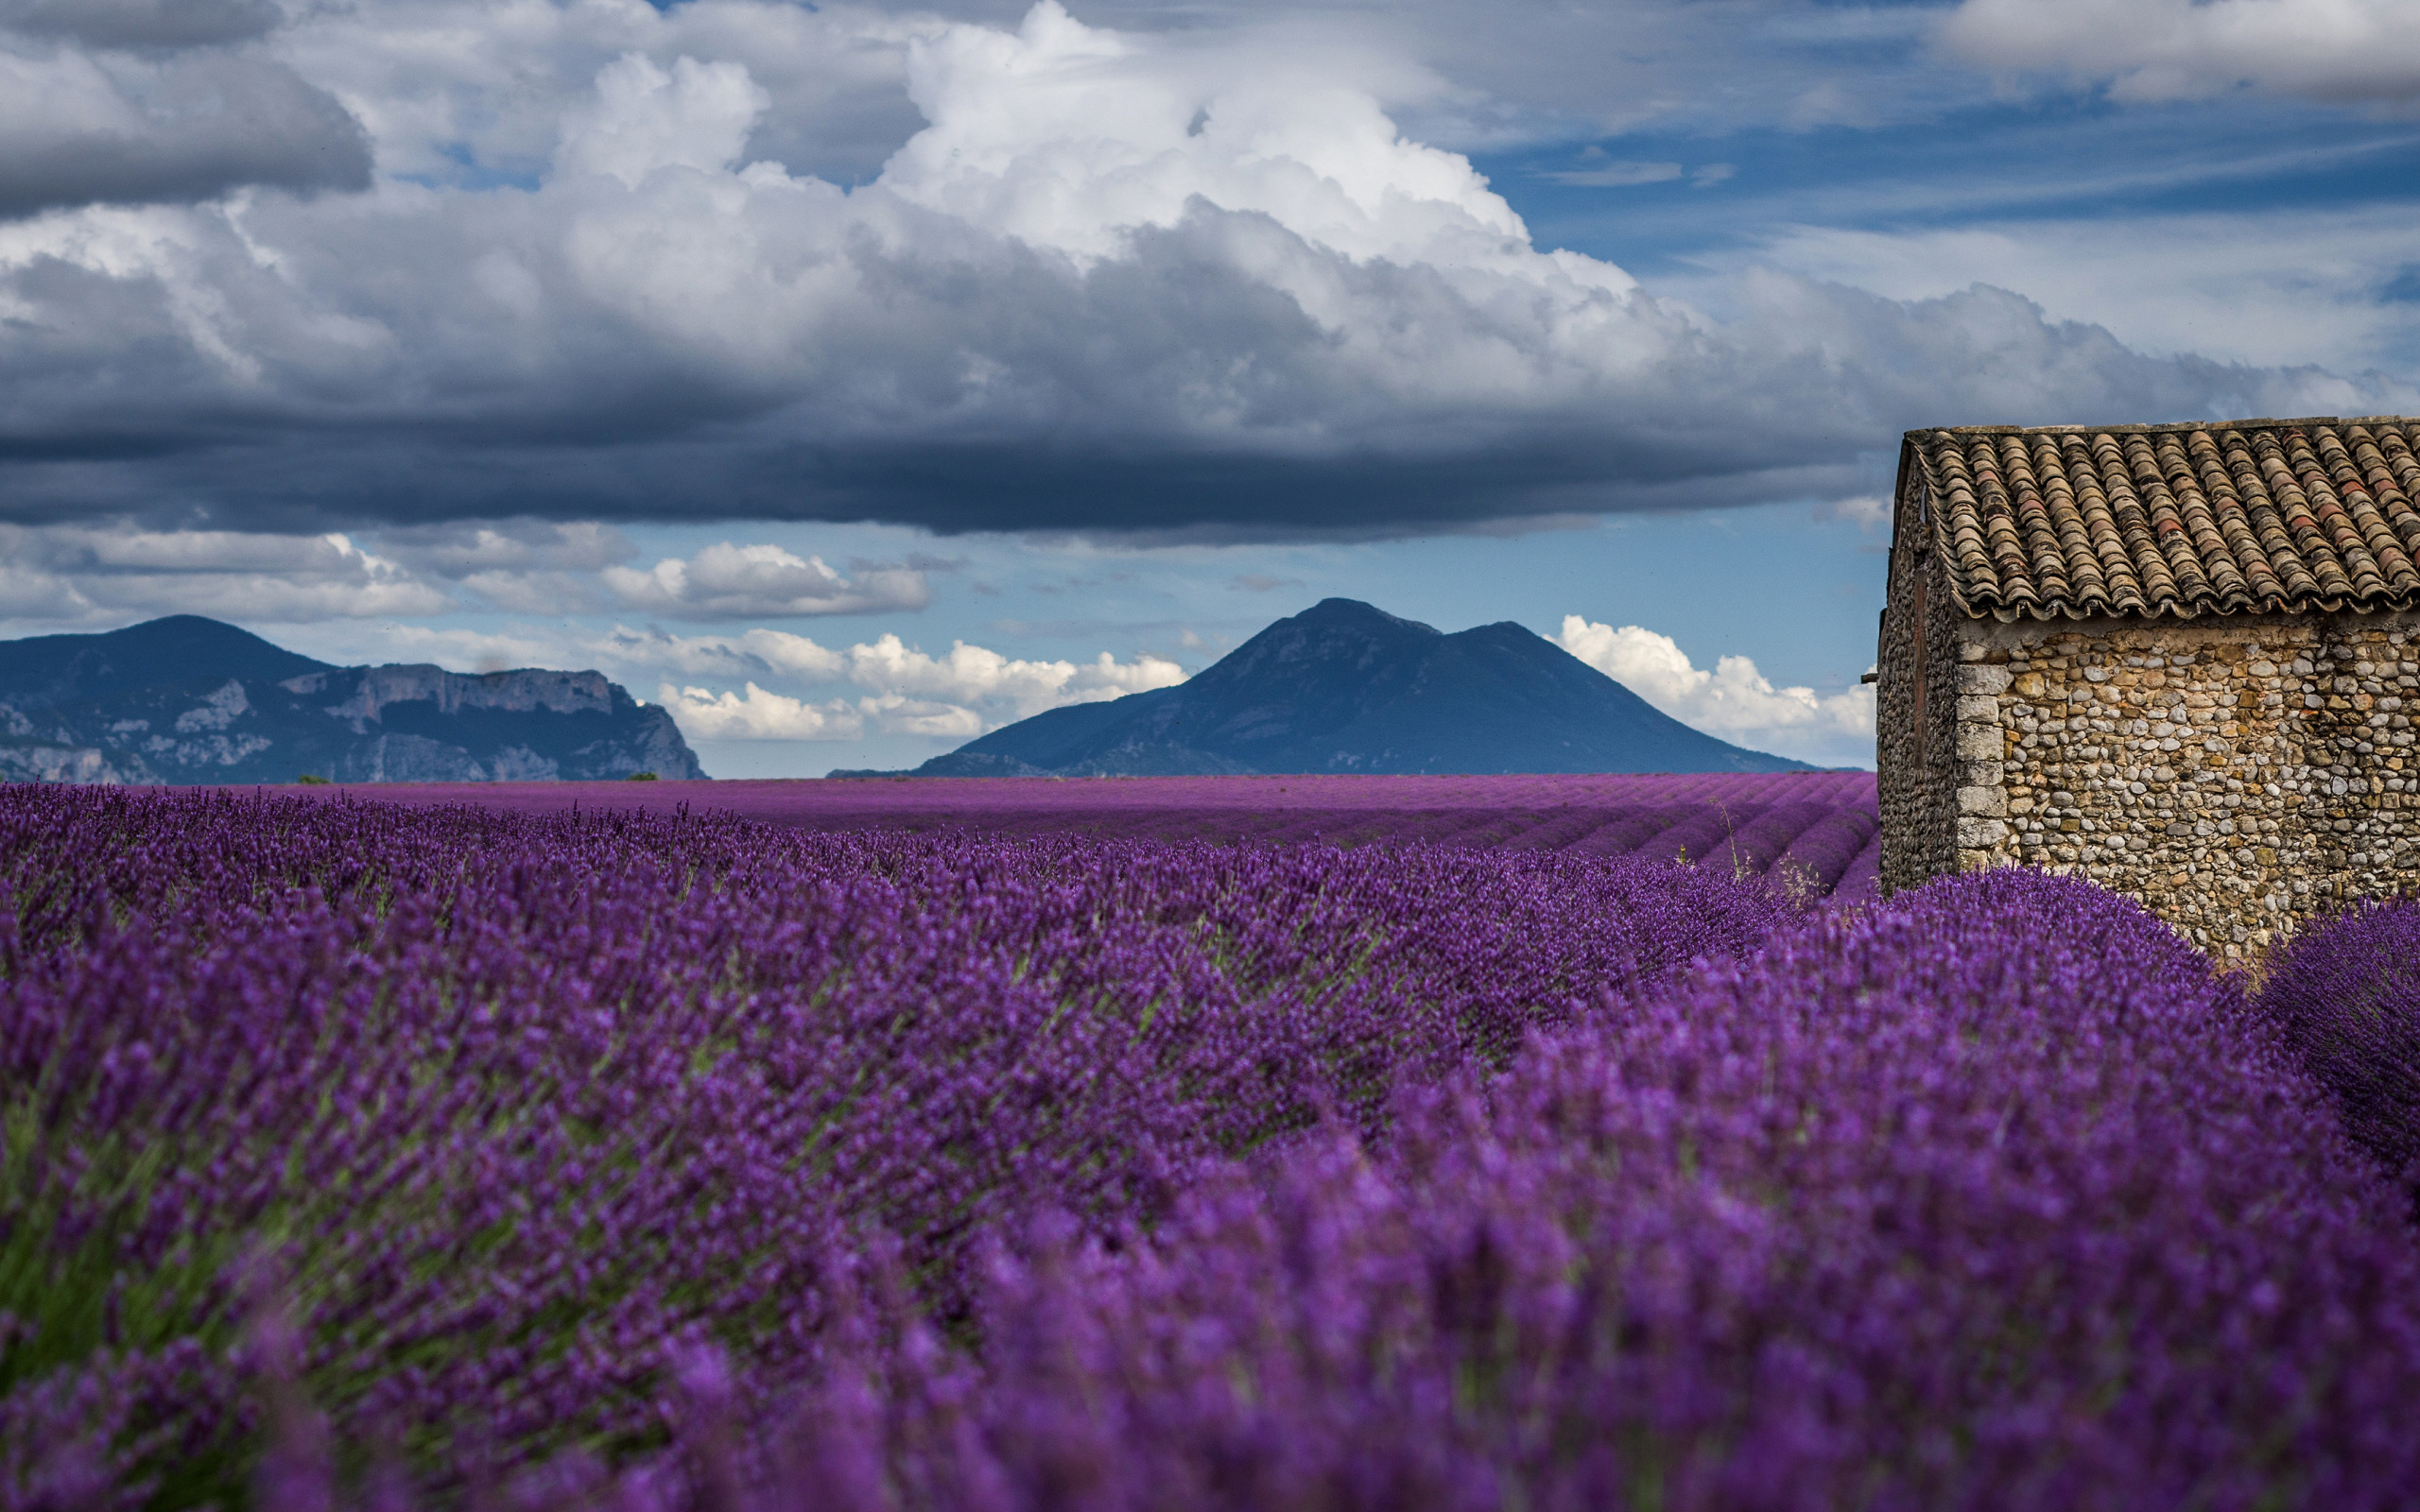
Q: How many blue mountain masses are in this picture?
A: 2